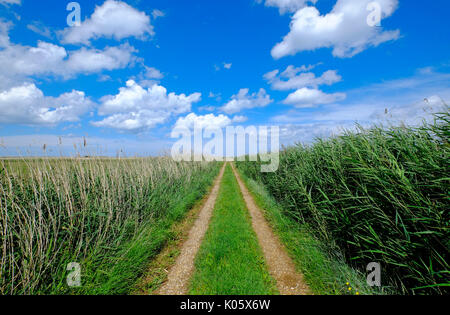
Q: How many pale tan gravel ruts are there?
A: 2